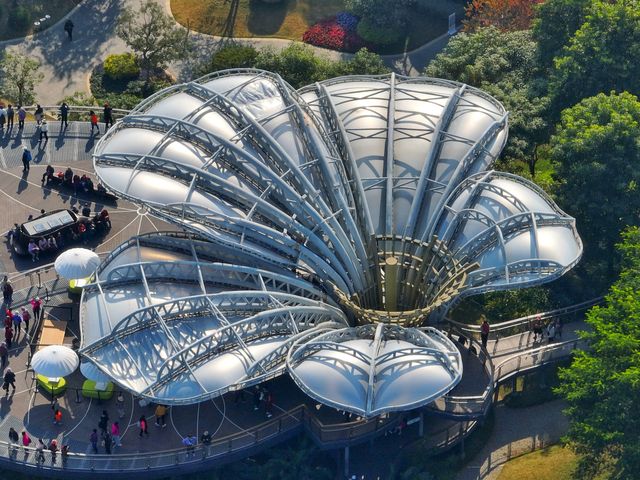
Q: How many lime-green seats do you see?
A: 3